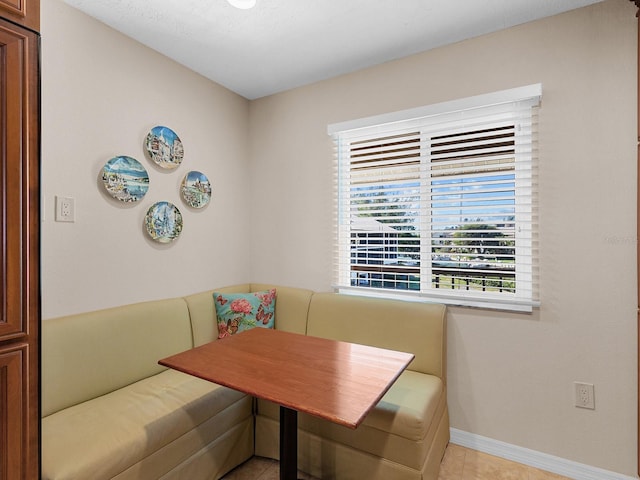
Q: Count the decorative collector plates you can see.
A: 4